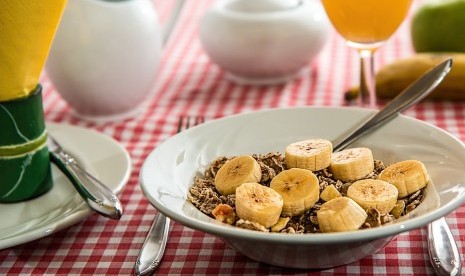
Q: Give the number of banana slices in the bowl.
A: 8